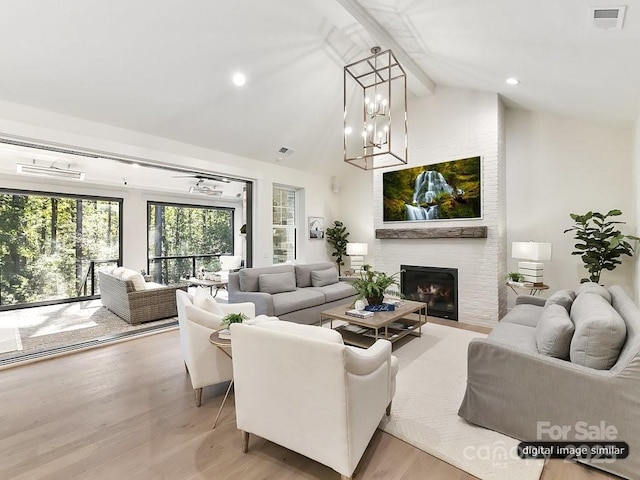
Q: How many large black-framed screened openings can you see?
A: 2